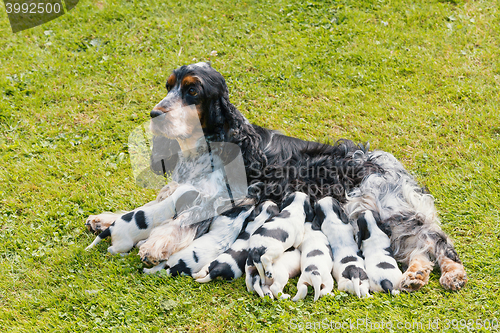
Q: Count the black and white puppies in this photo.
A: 8